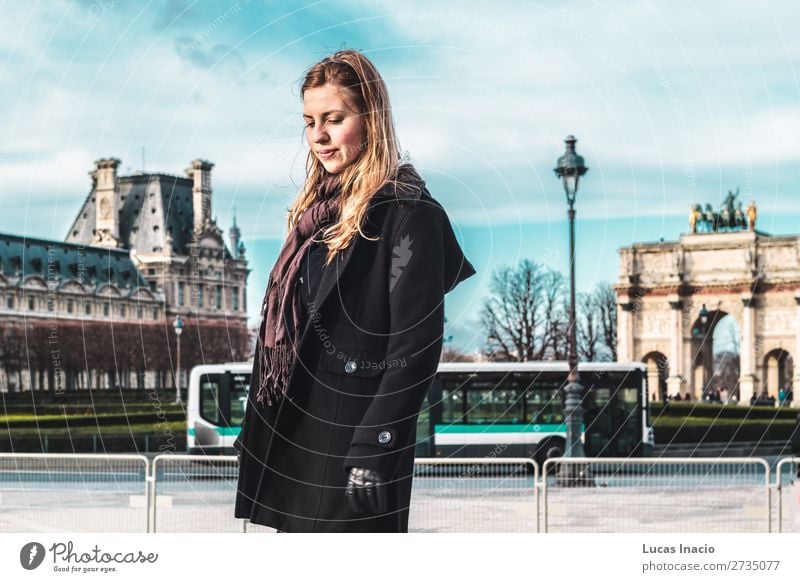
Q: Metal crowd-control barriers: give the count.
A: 5